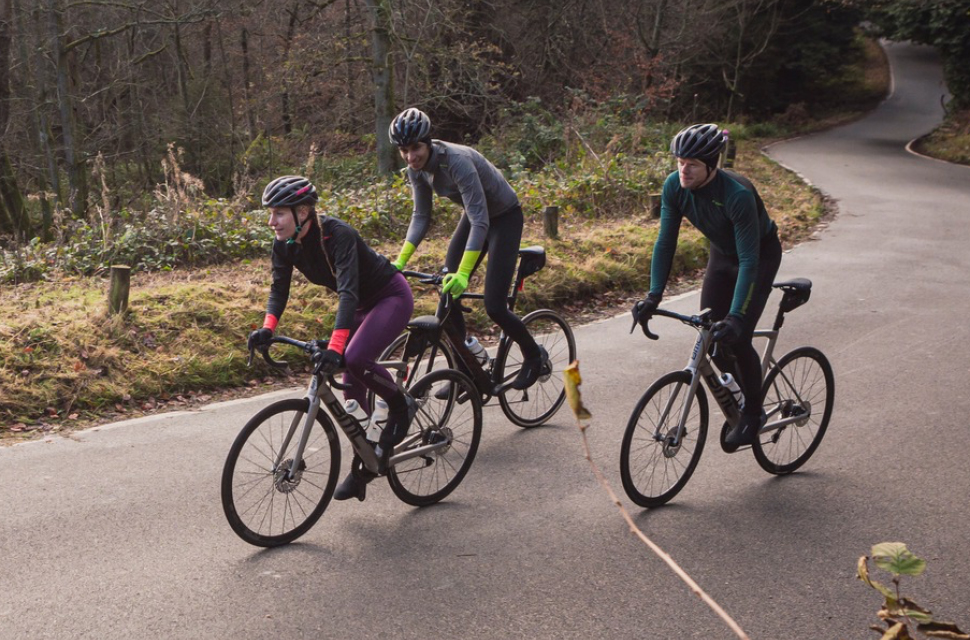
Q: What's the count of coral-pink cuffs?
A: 2